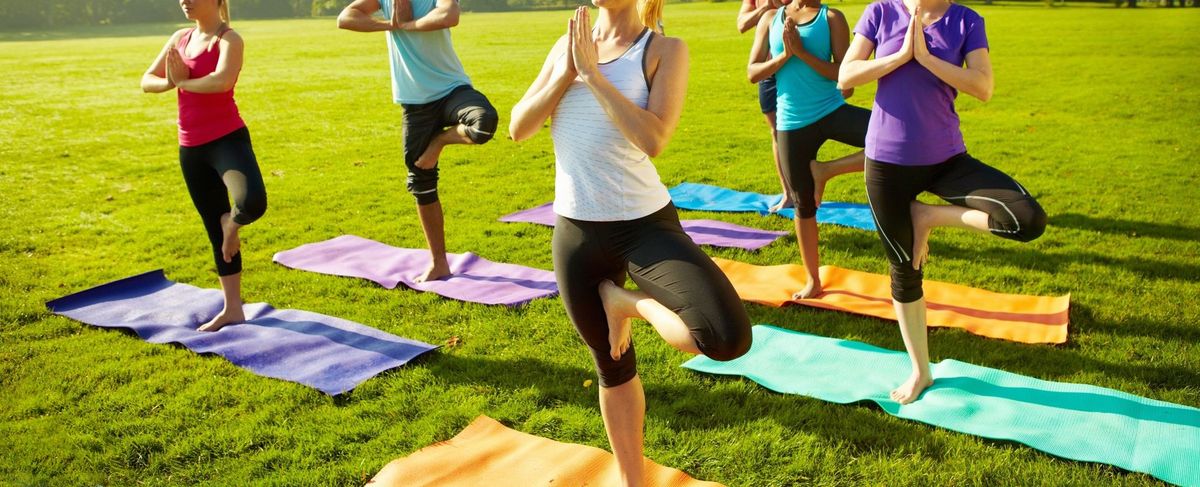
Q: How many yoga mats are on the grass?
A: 7